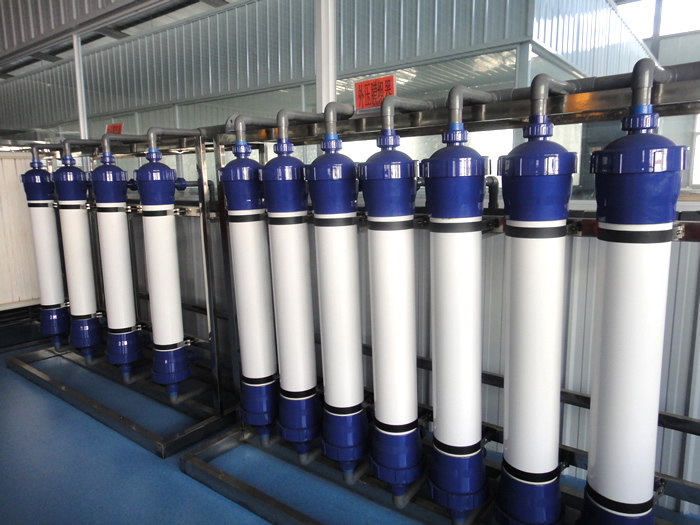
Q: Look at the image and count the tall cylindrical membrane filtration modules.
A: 11